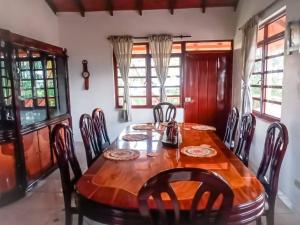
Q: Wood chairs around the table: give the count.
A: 8